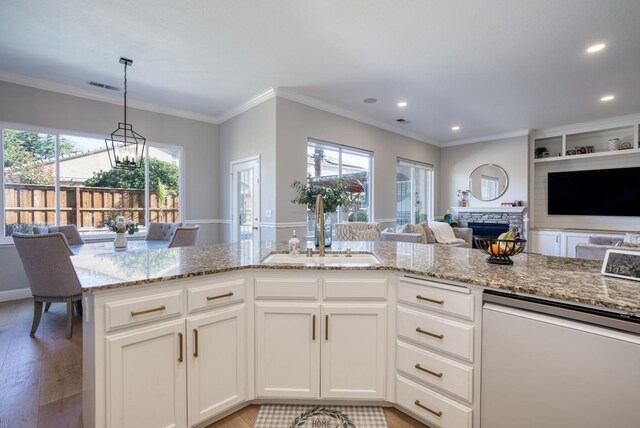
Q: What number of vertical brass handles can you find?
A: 4